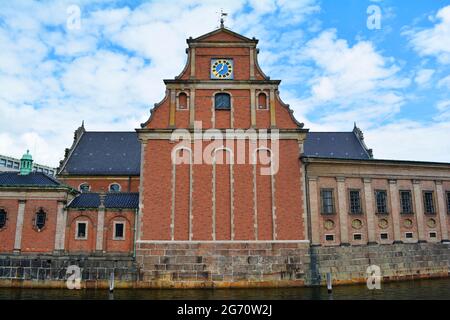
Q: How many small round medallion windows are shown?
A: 5